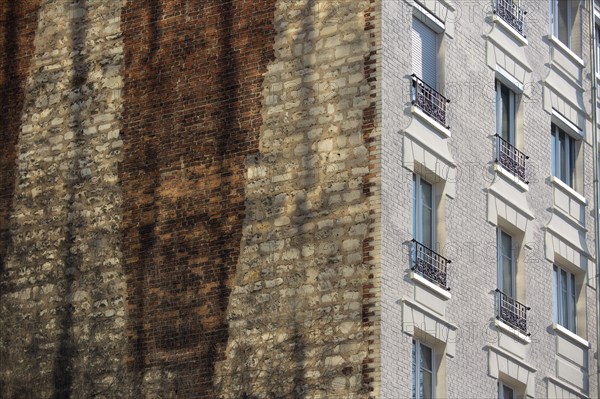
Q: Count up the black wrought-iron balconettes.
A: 5